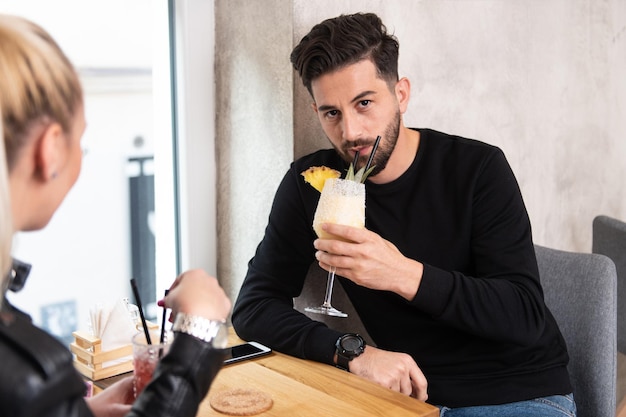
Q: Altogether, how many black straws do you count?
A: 4